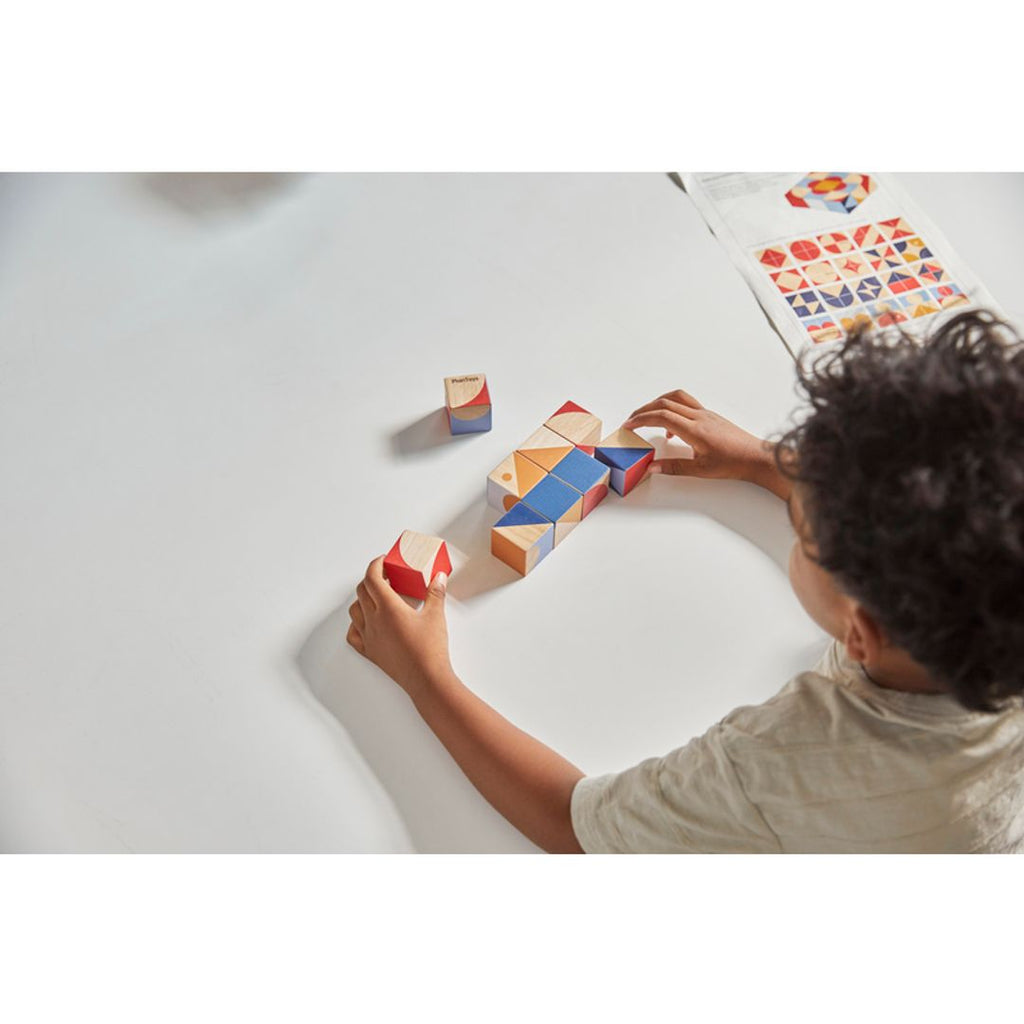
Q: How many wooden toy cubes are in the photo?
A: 9